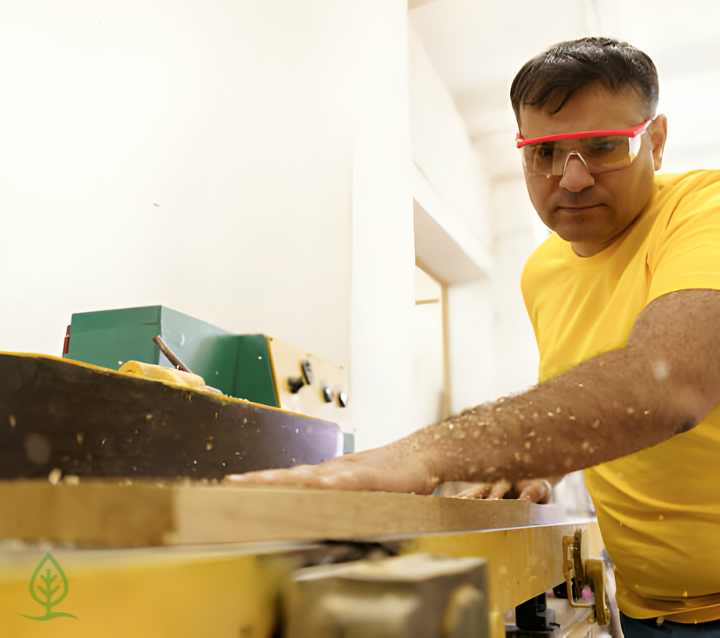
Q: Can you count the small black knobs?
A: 4